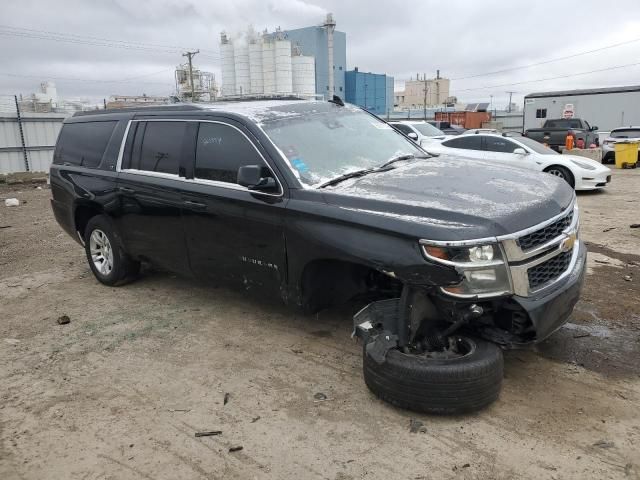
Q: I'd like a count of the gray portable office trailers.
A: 1